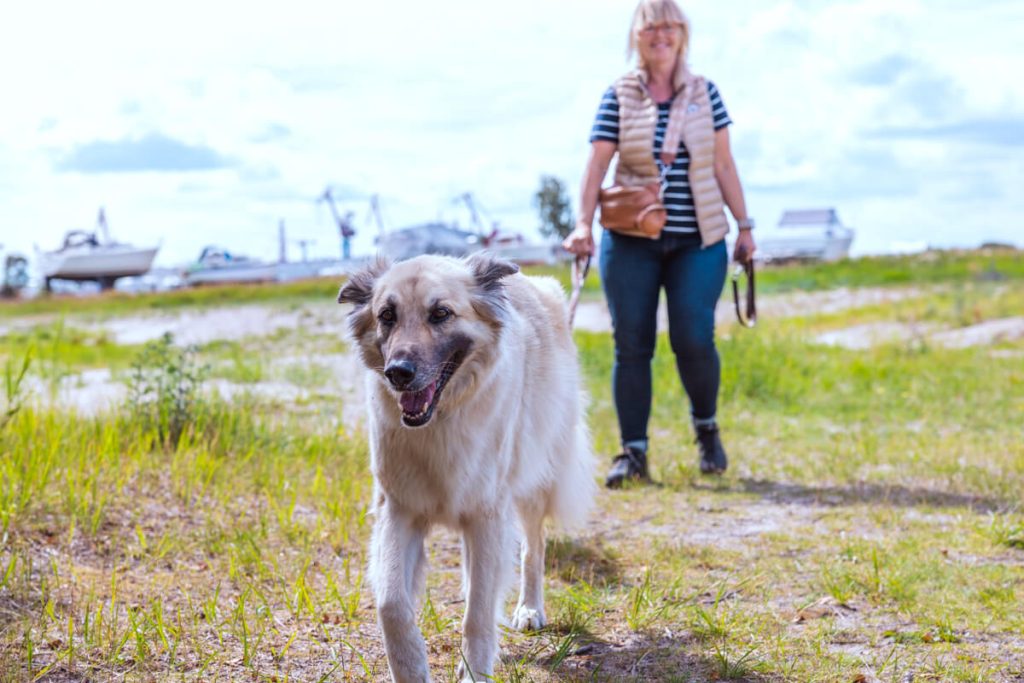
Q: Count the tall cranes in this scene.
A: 3